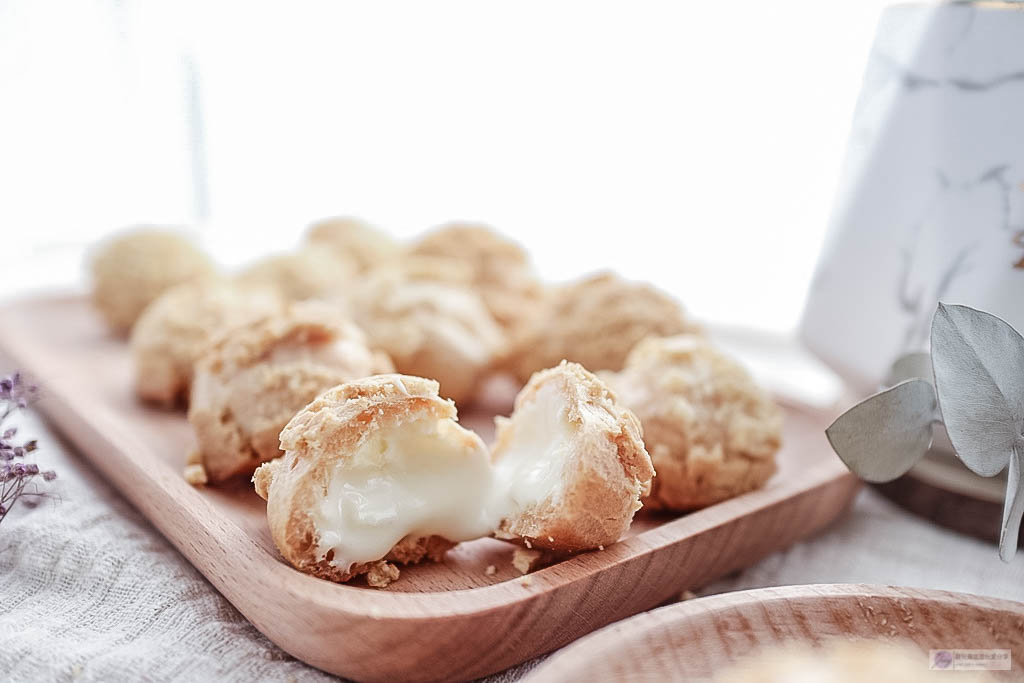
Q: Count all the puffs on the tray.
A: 10